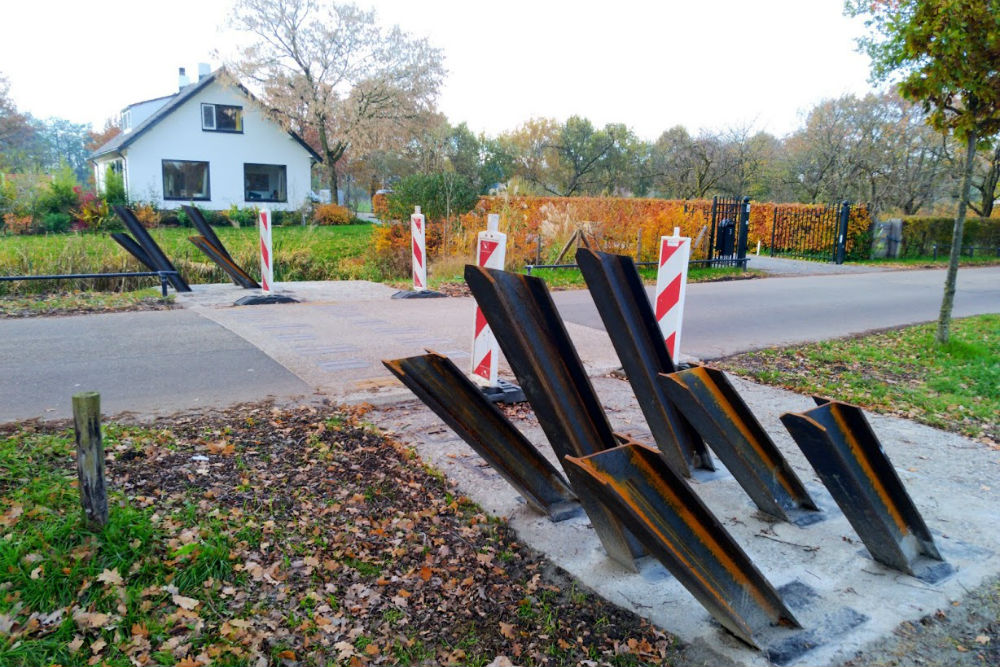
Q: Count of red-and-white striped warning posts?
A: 4